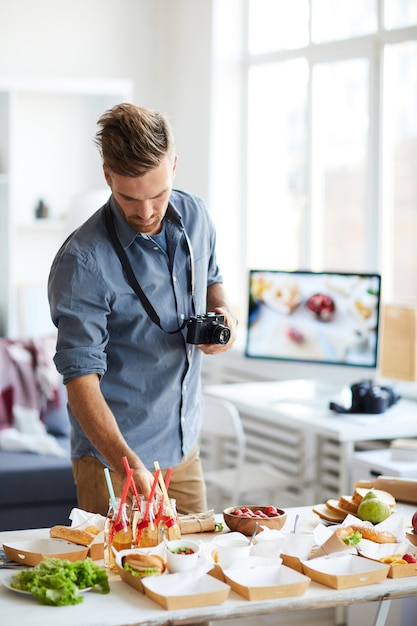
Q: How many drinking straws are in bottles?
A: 6